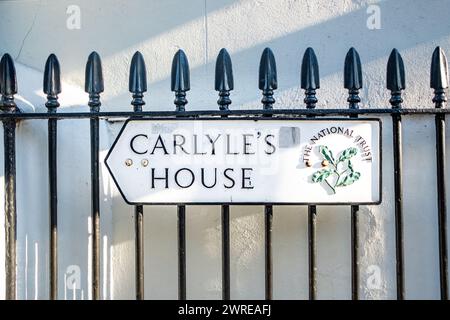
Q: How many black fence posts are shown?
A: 11